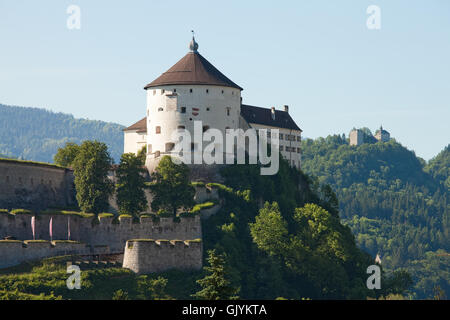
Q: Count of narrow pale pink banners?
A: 3